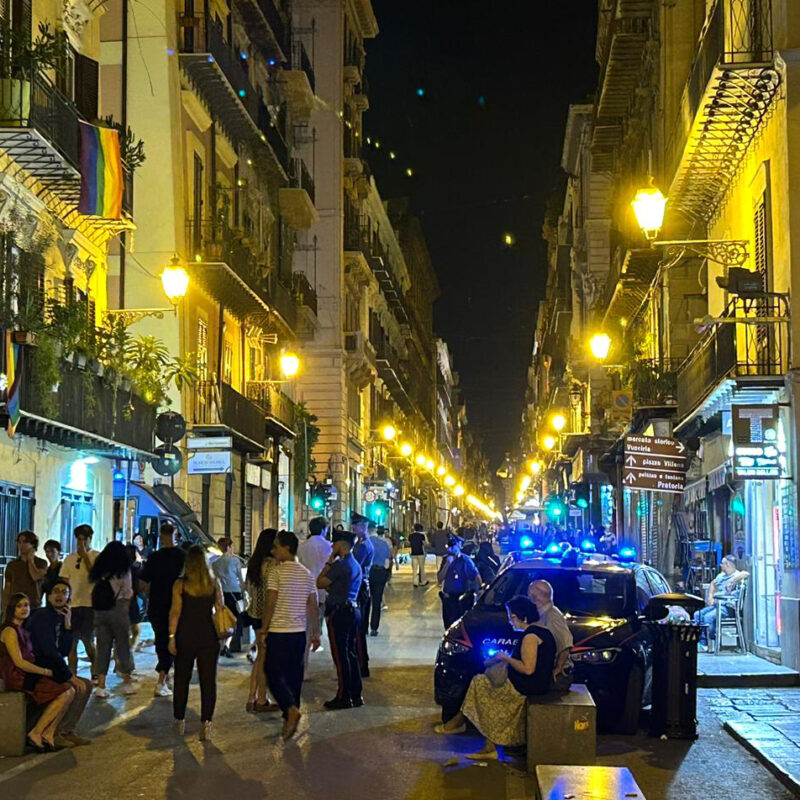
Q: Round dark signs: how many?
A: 2